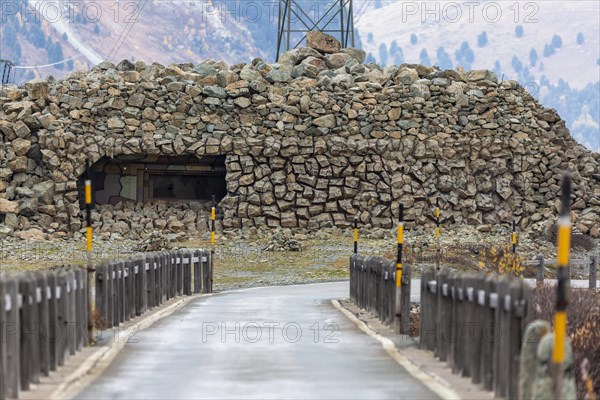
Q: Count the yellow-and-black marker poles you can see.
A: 7